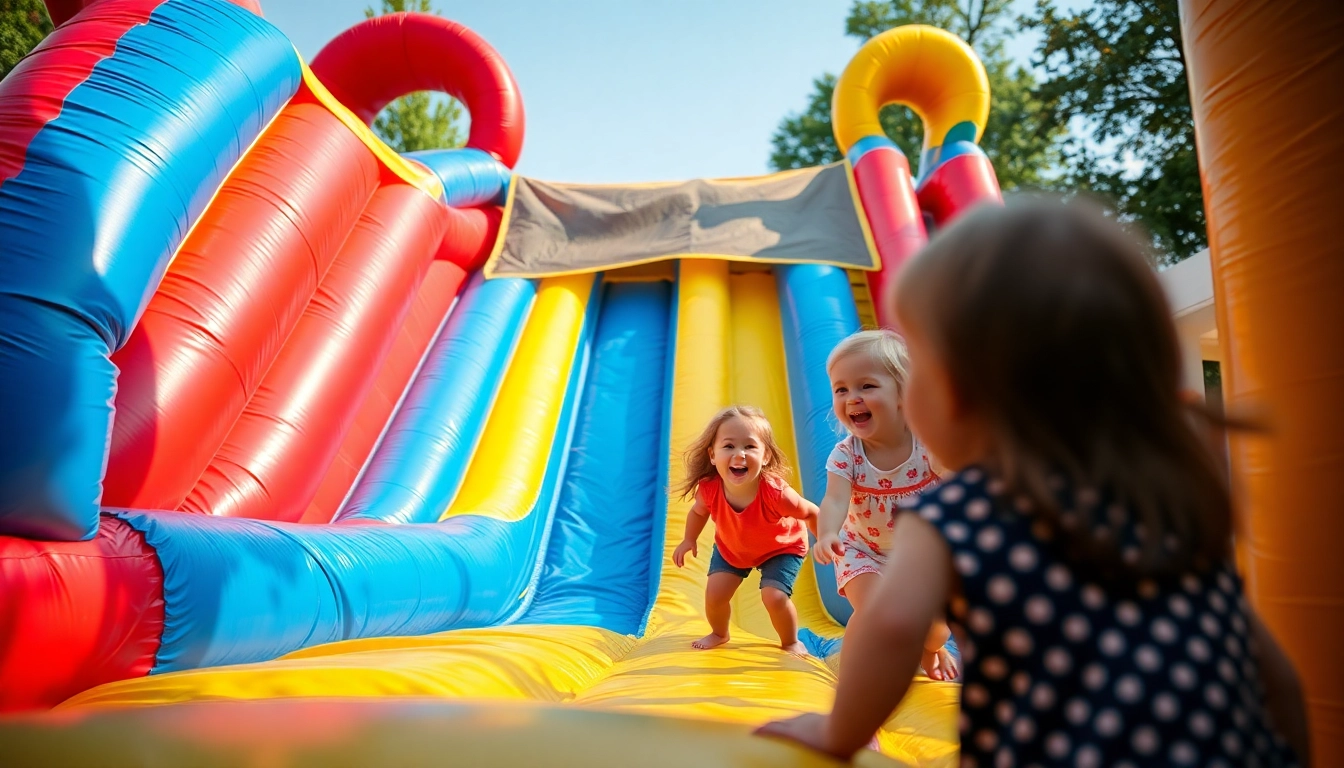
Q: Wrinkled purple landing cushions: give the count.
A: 0